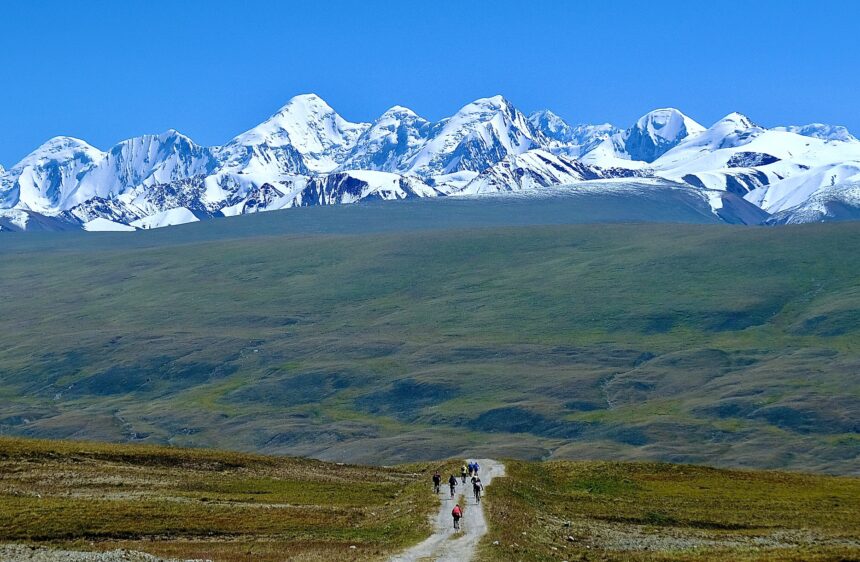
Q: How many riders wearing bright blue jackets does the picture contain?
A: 2